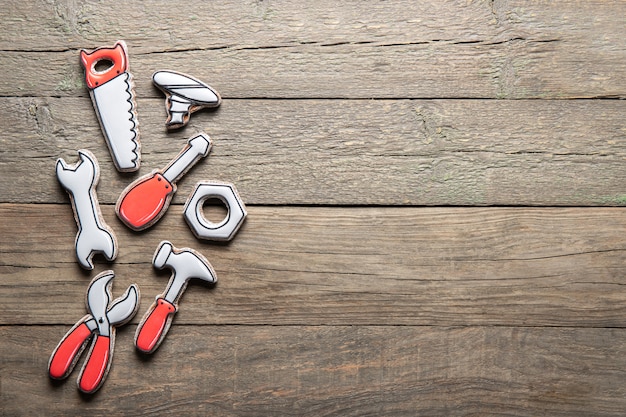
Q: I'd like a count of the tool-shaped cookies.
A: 7